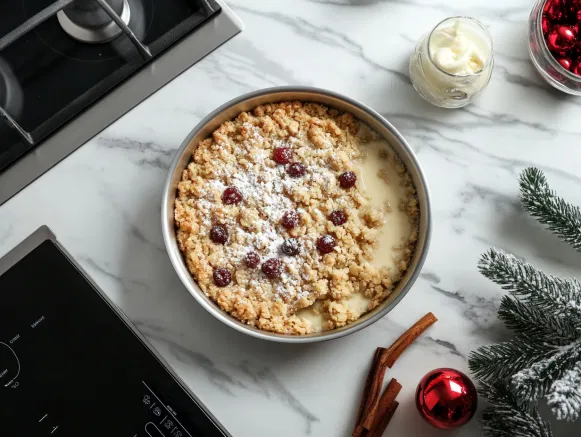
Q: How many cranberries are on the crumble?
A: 12